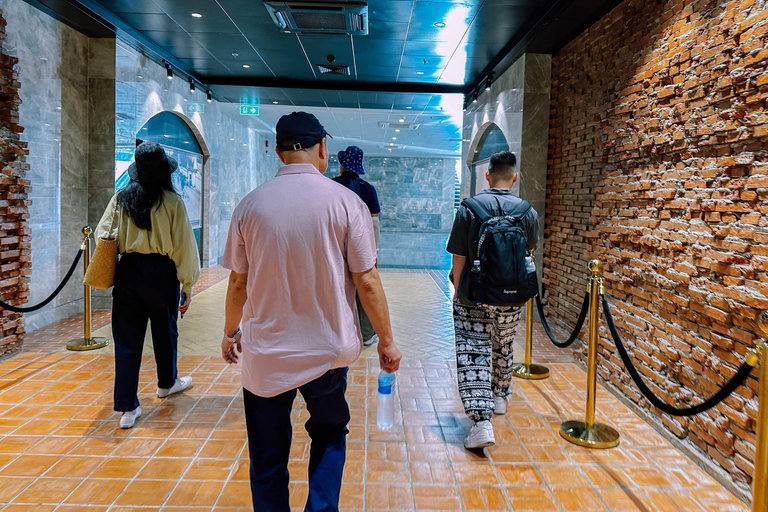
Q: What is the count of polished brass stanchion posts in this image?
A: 4